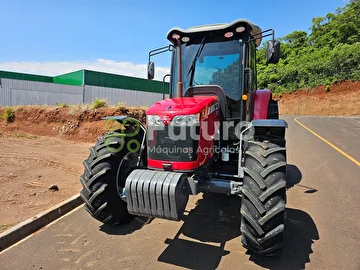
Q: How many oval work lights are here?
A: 4